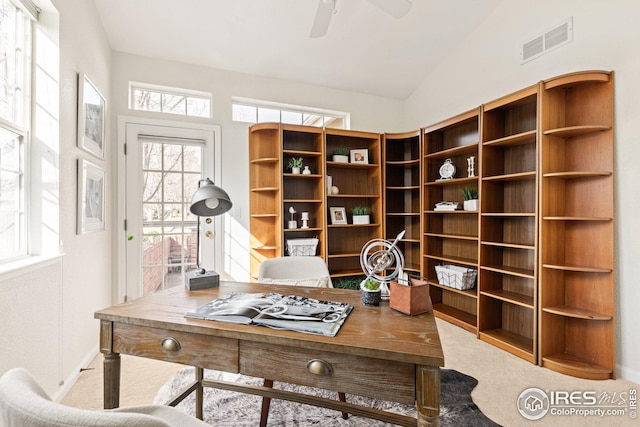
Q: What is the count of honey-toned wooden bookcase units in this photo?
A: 7